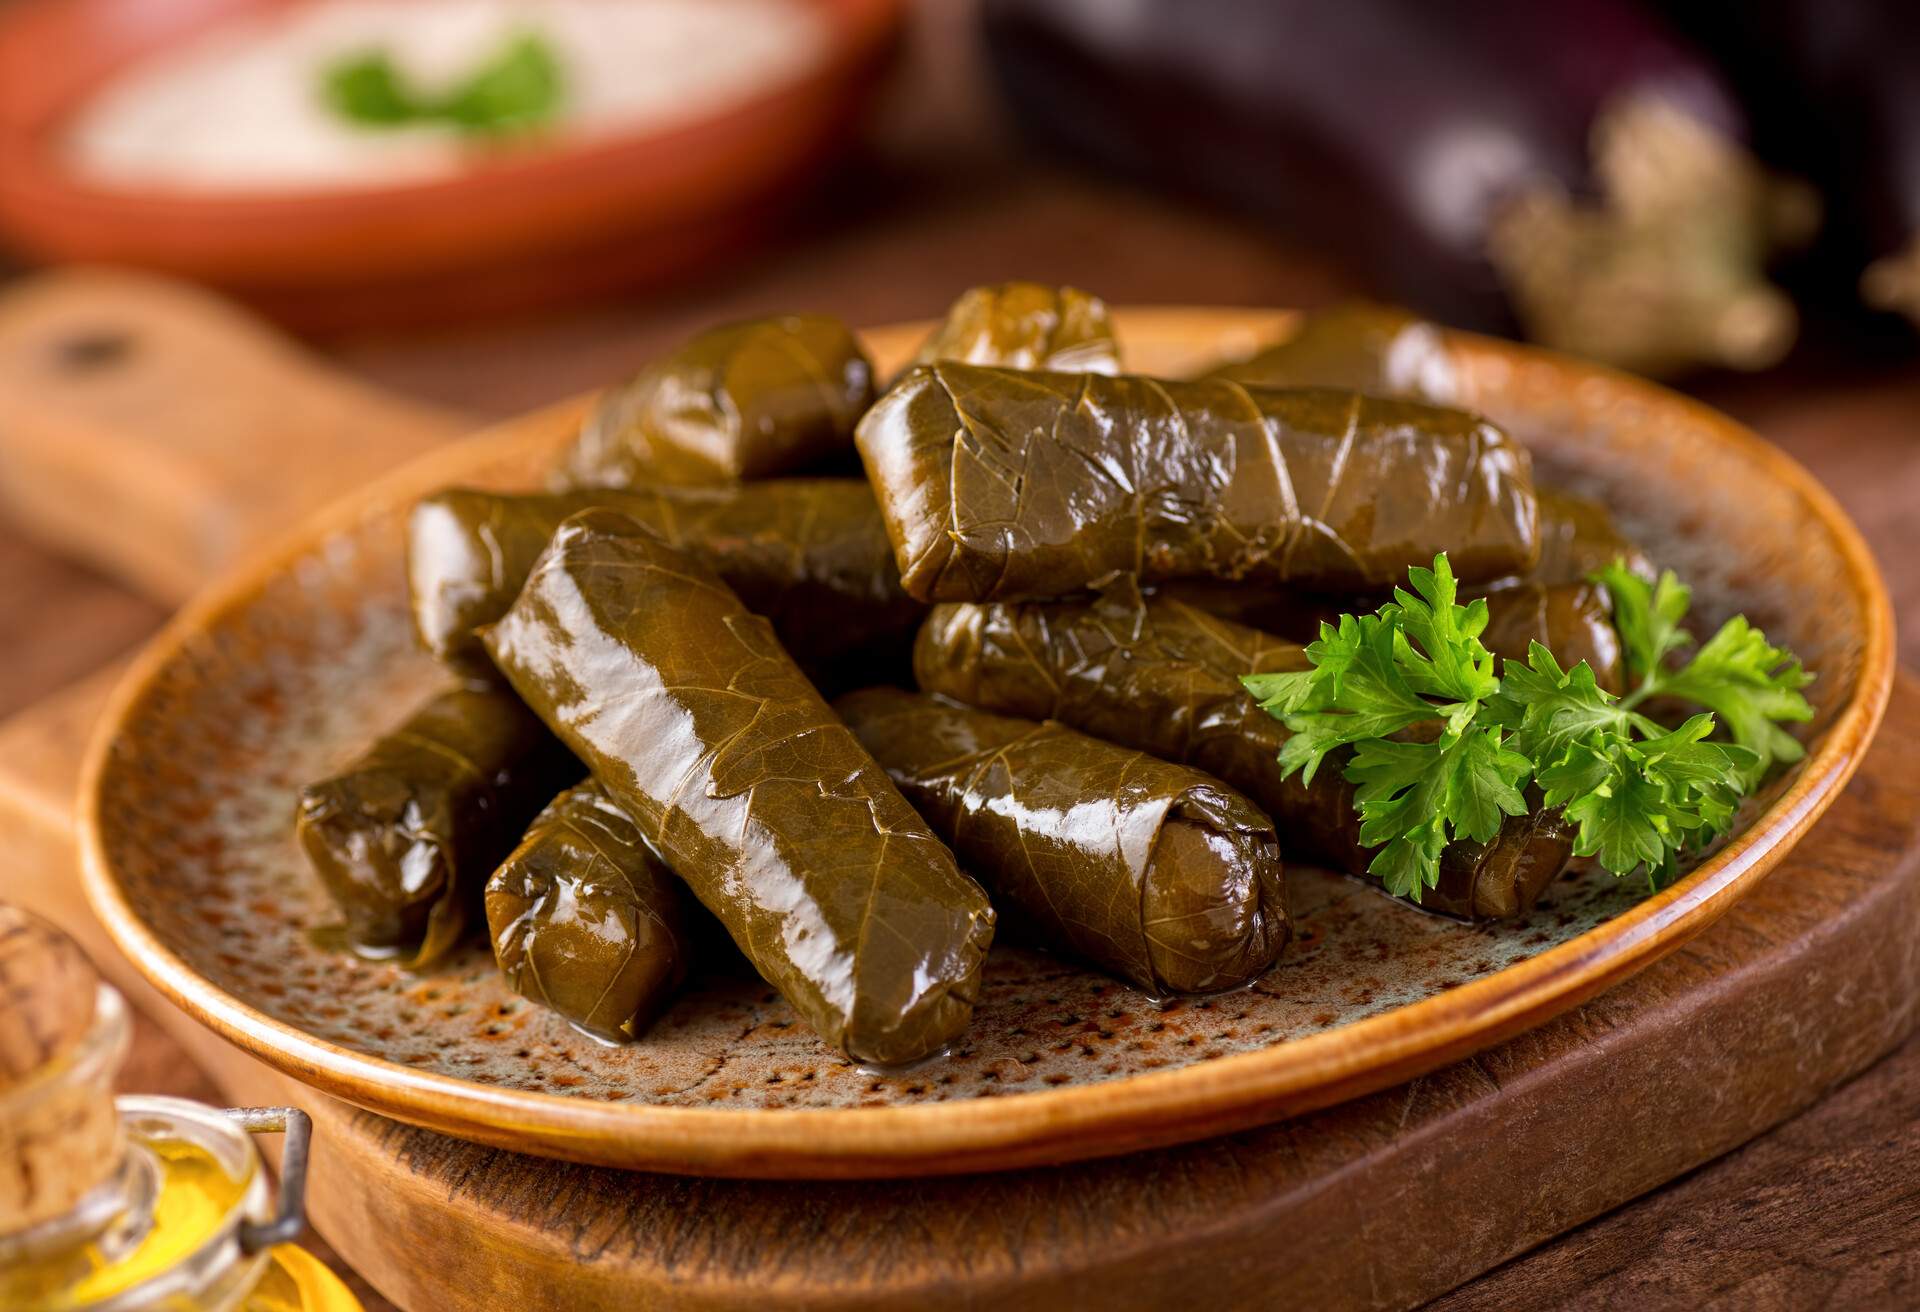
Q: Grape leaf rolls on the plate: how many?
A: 12